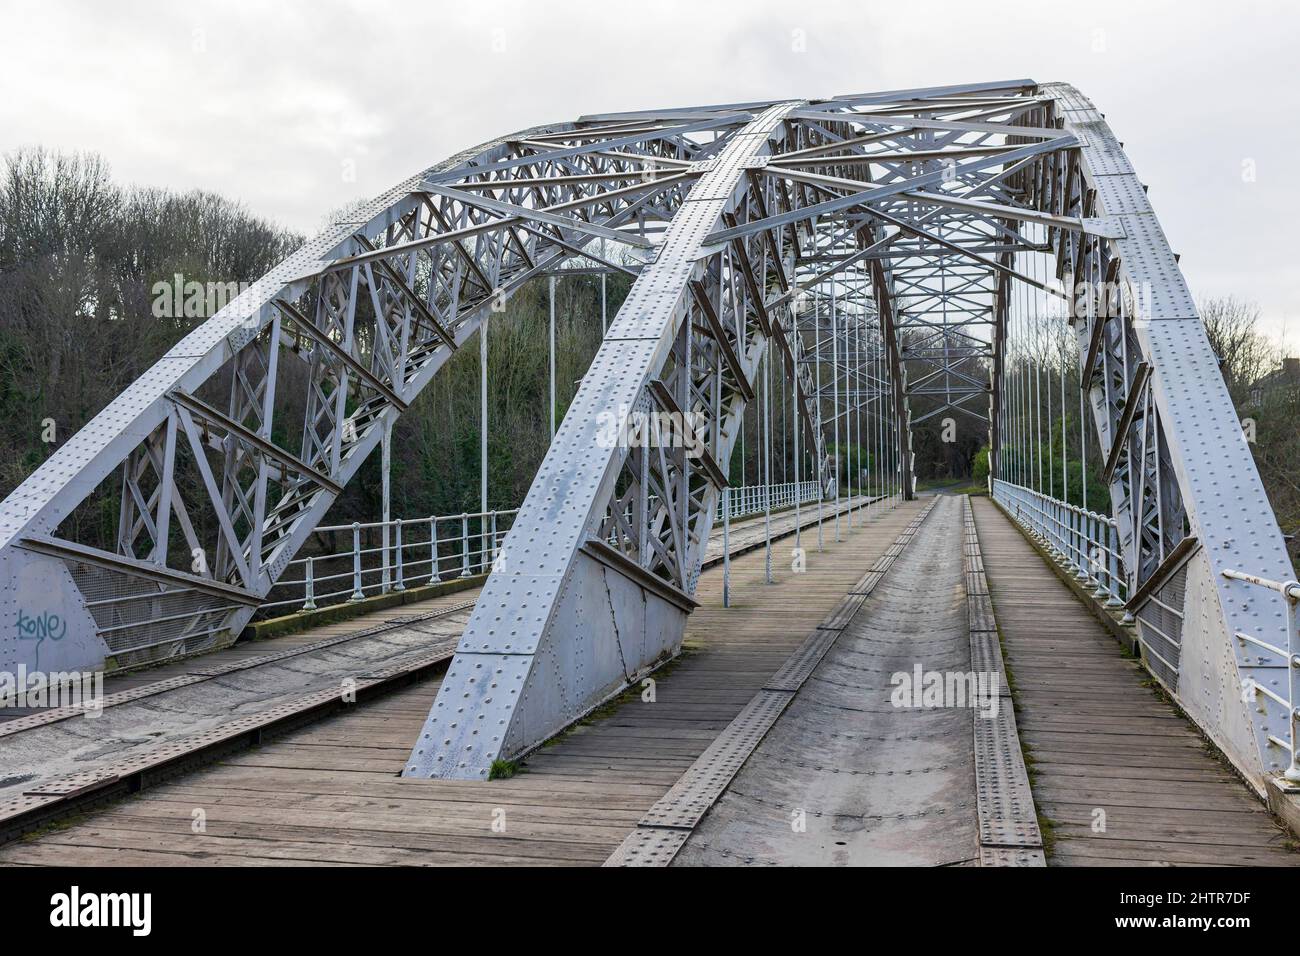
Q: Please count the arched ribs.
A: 3